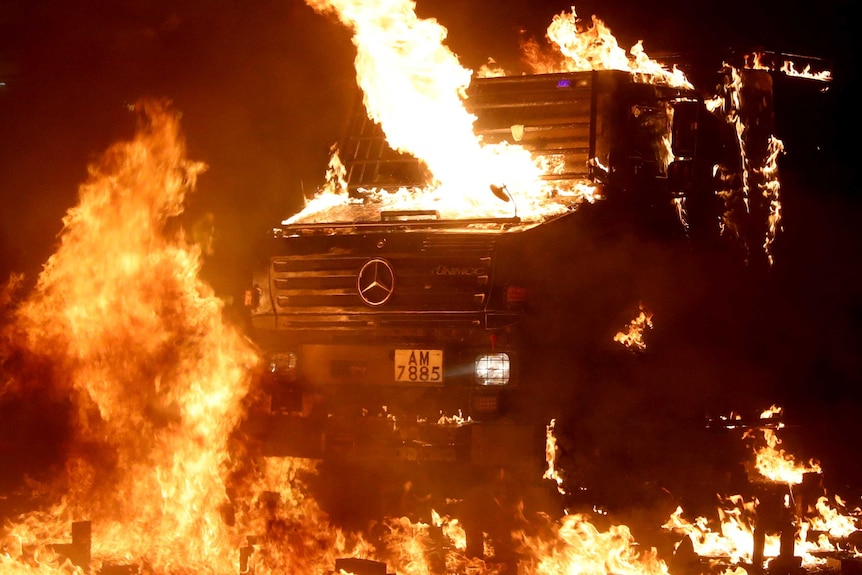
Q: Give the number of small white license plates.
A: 1